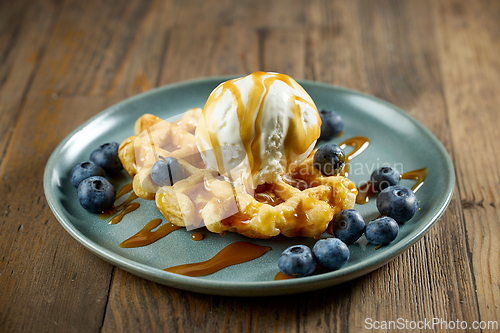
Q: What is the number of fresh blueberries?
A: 12